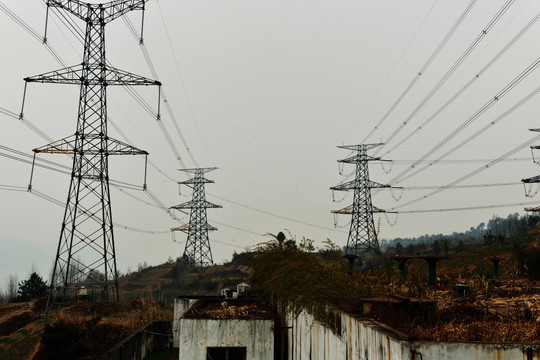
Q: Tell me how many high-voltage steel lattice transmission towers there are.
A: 4